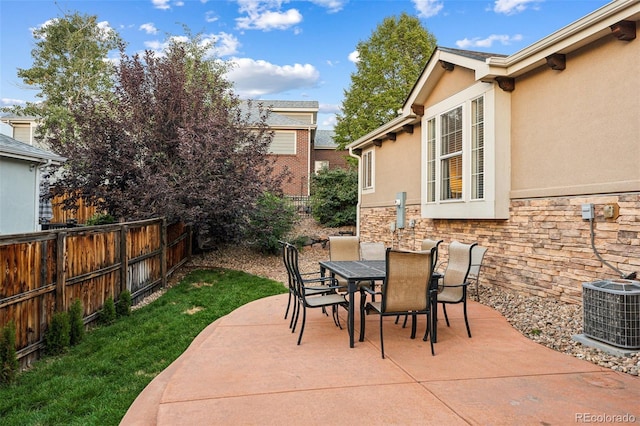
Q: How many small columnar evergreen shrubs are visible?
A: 5